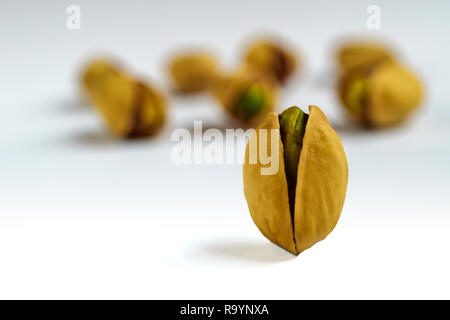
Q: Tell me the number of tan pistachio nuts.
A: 8